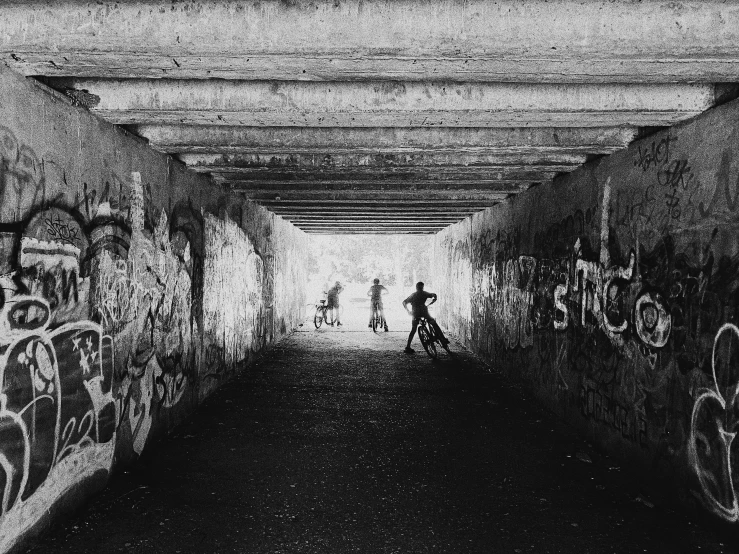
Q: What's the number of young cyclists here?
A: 3